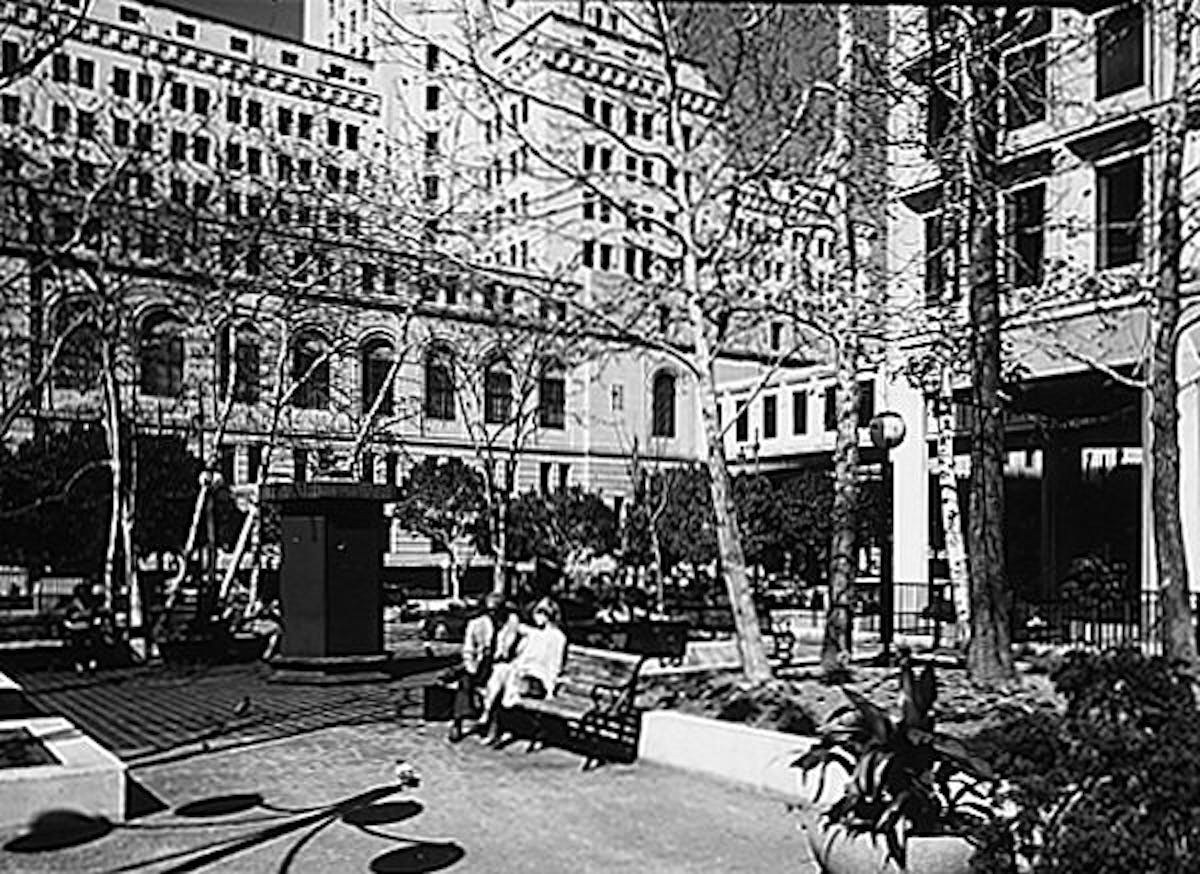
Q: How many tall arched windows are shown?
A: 9